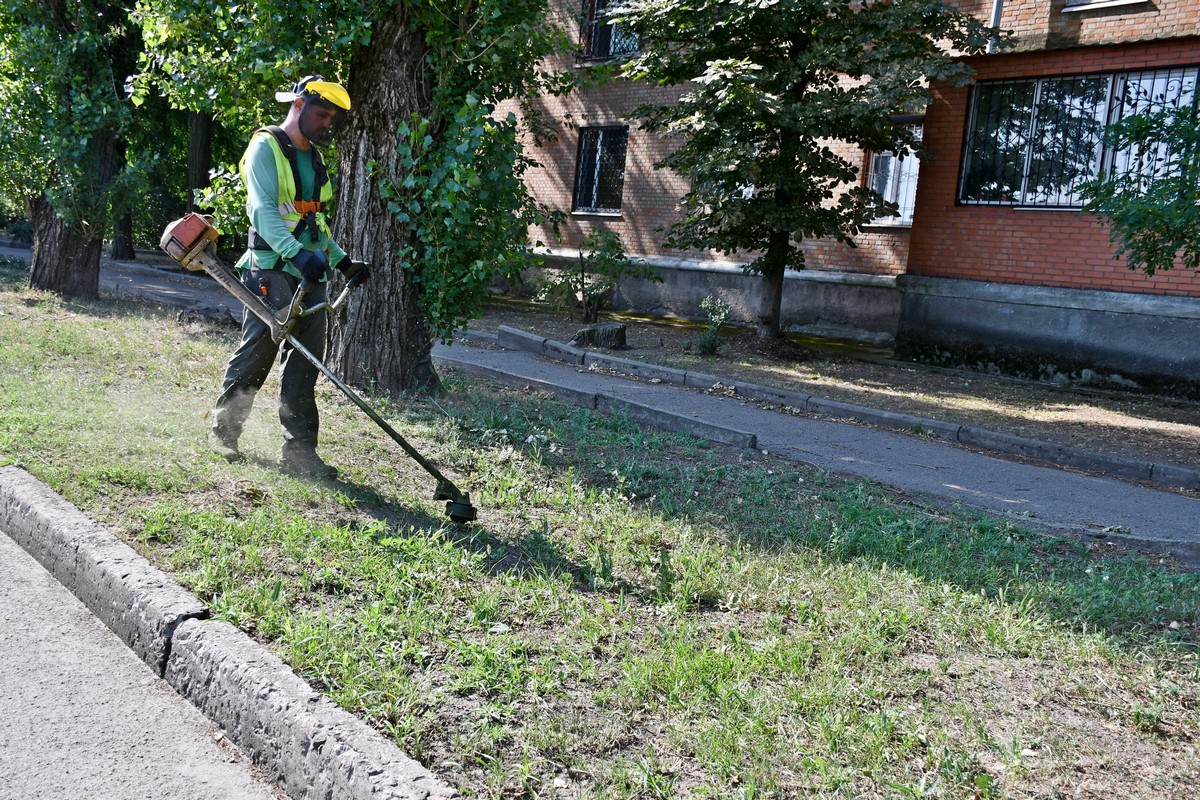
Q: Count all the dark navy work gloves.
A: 2